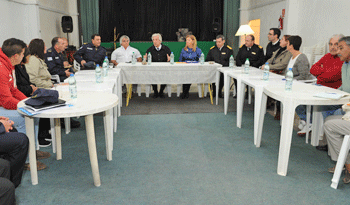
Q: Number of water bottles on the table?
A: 12